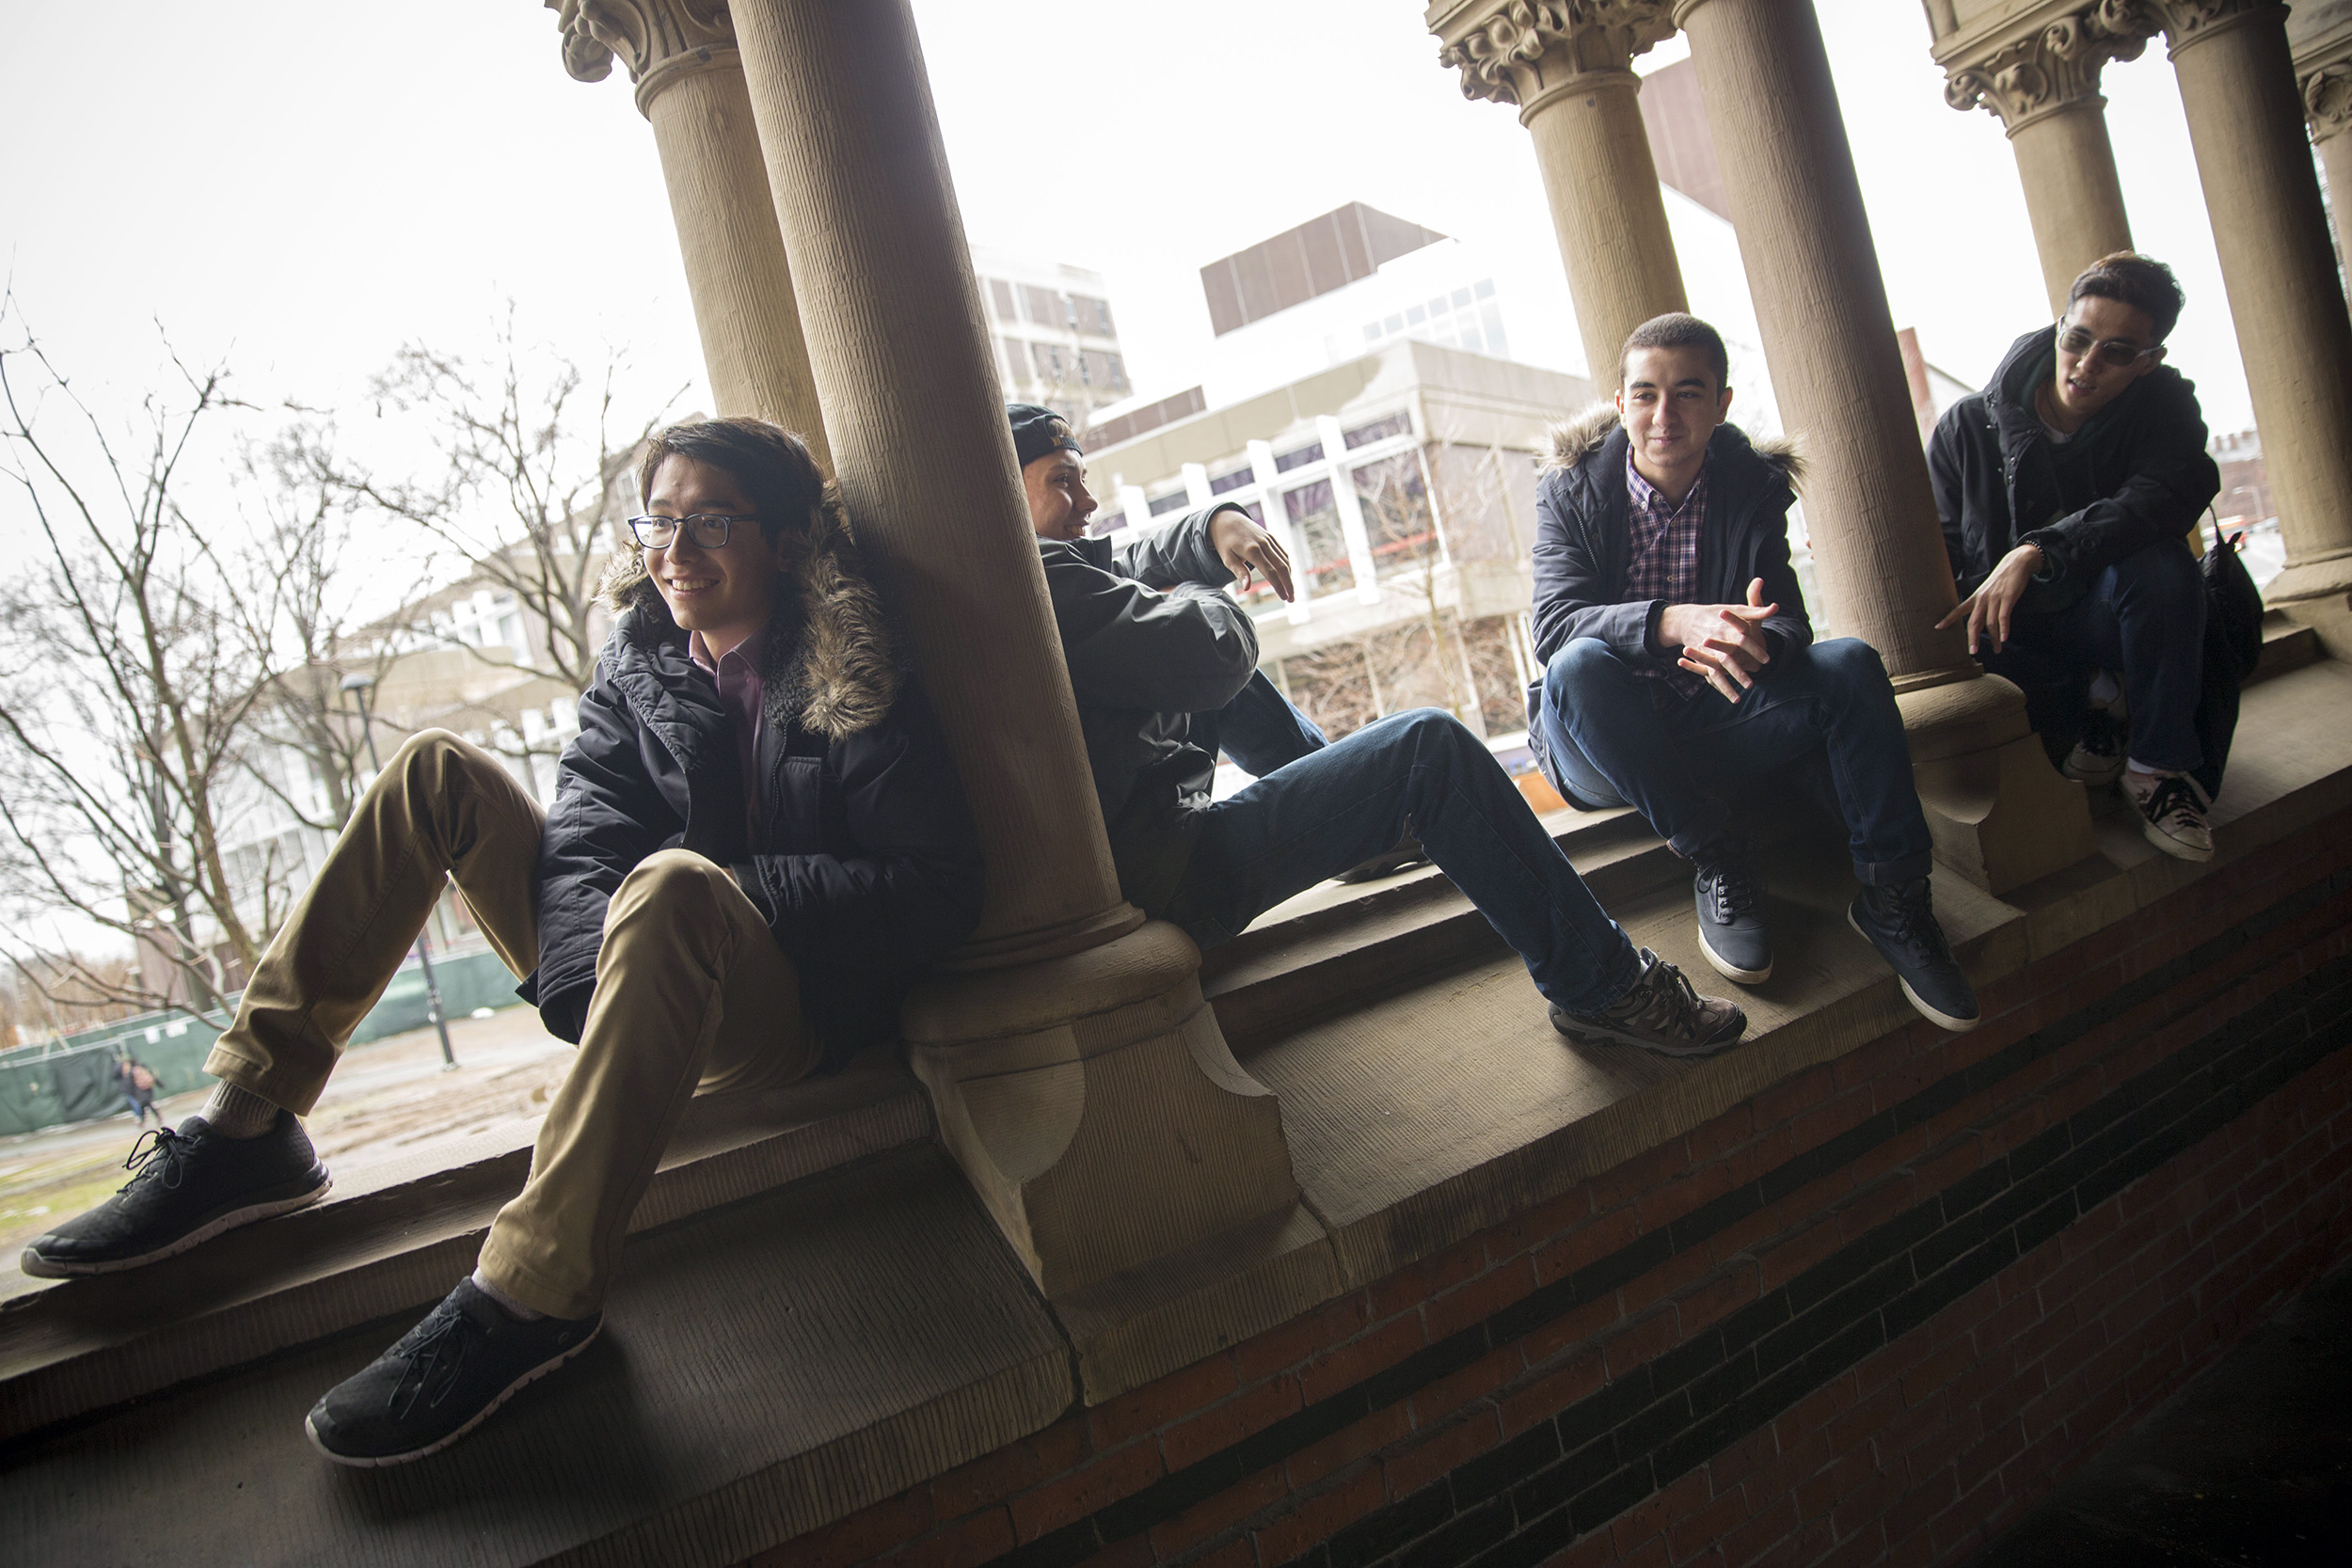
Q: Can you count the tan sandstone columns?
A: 7